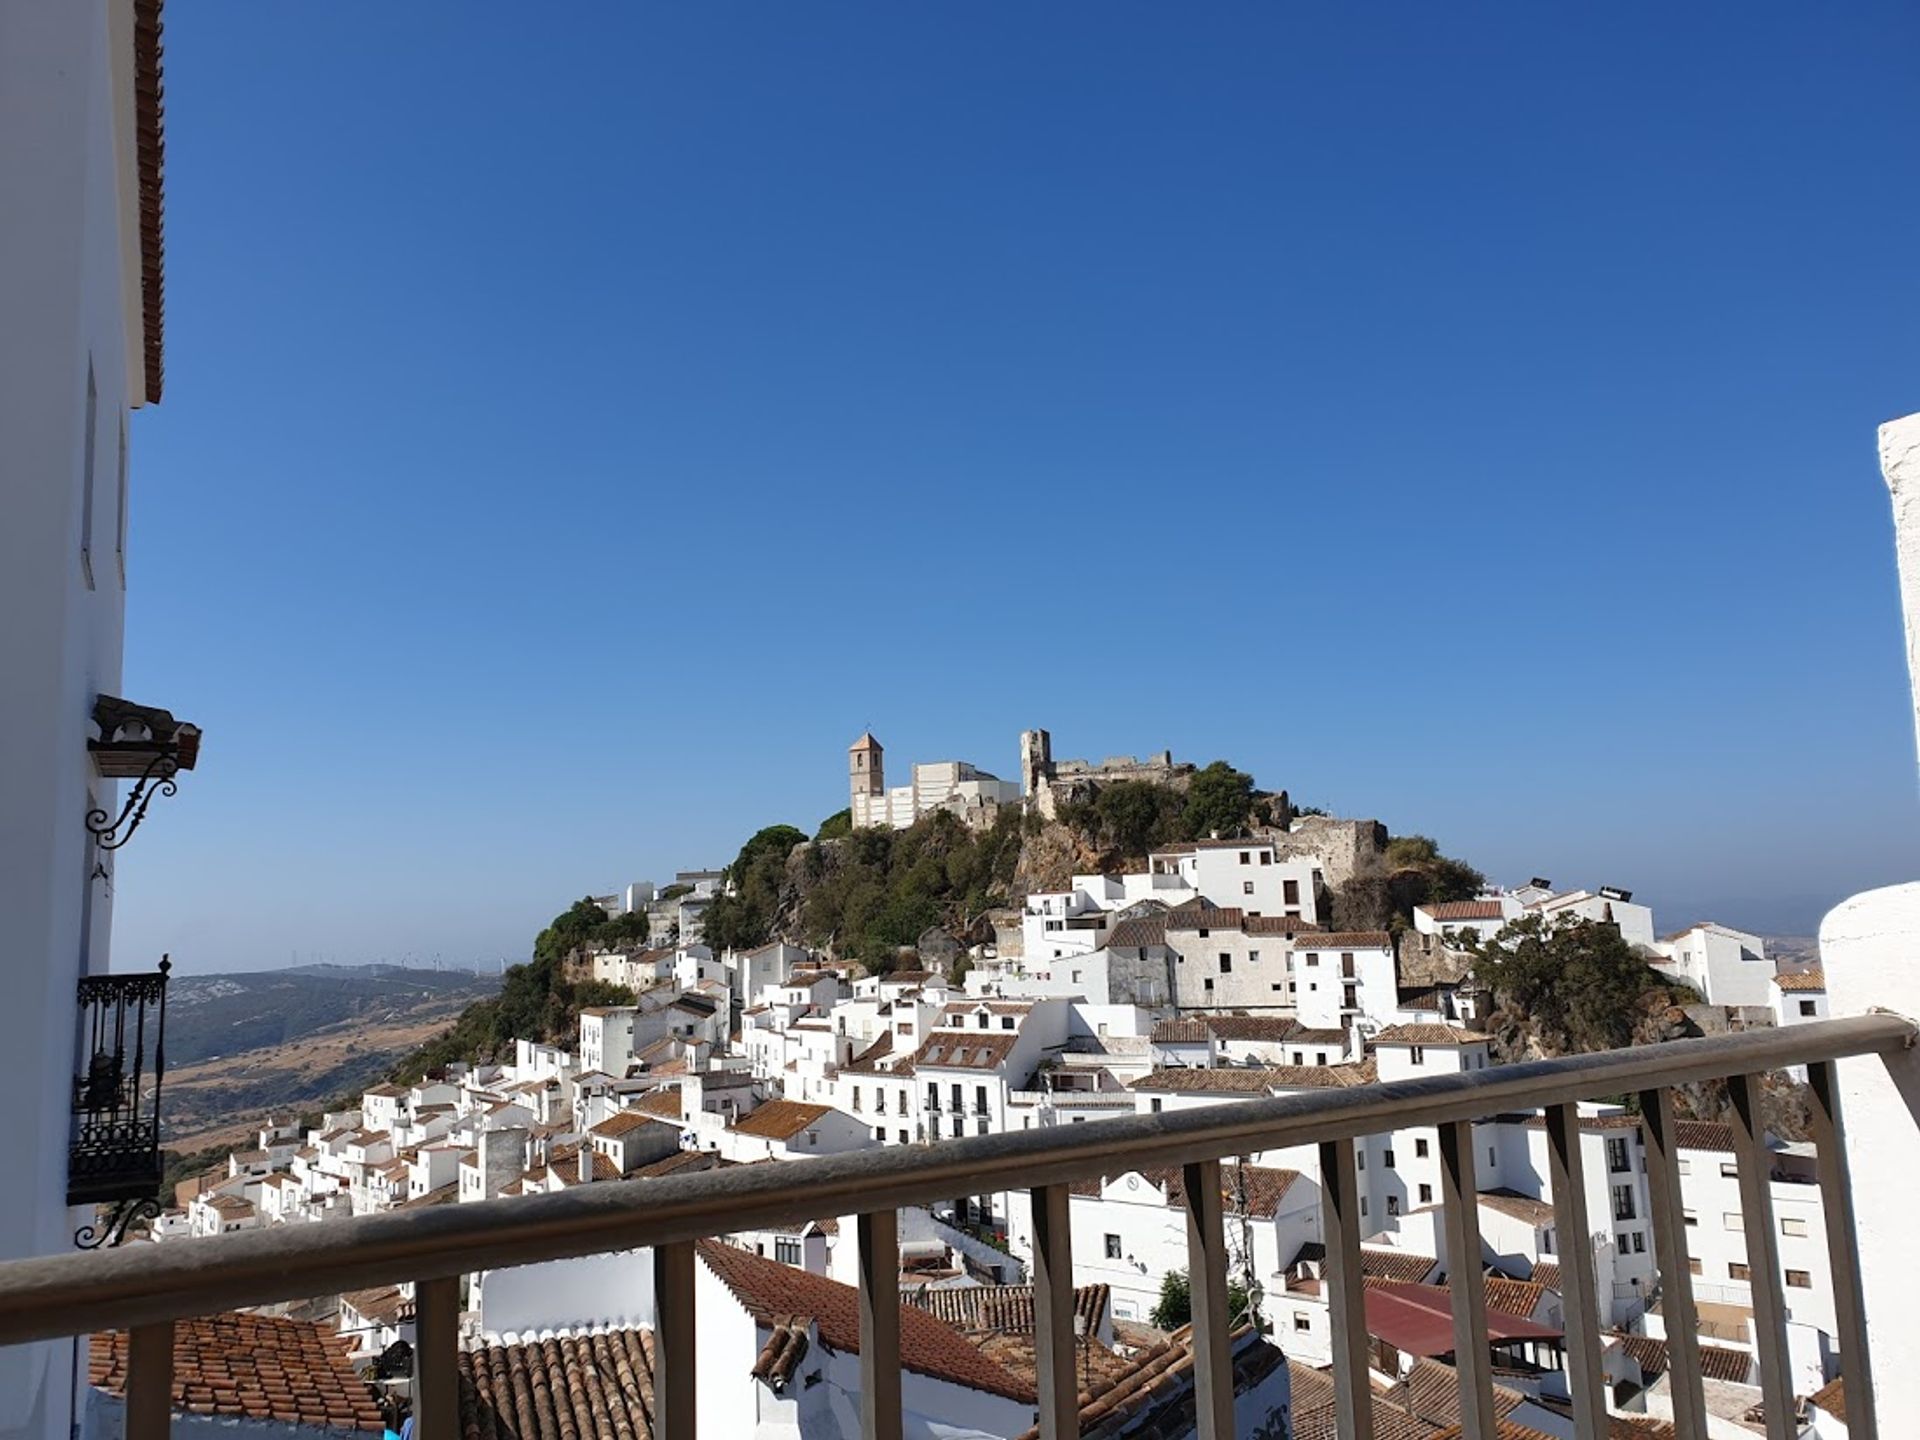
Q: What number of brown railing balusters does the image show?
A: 12